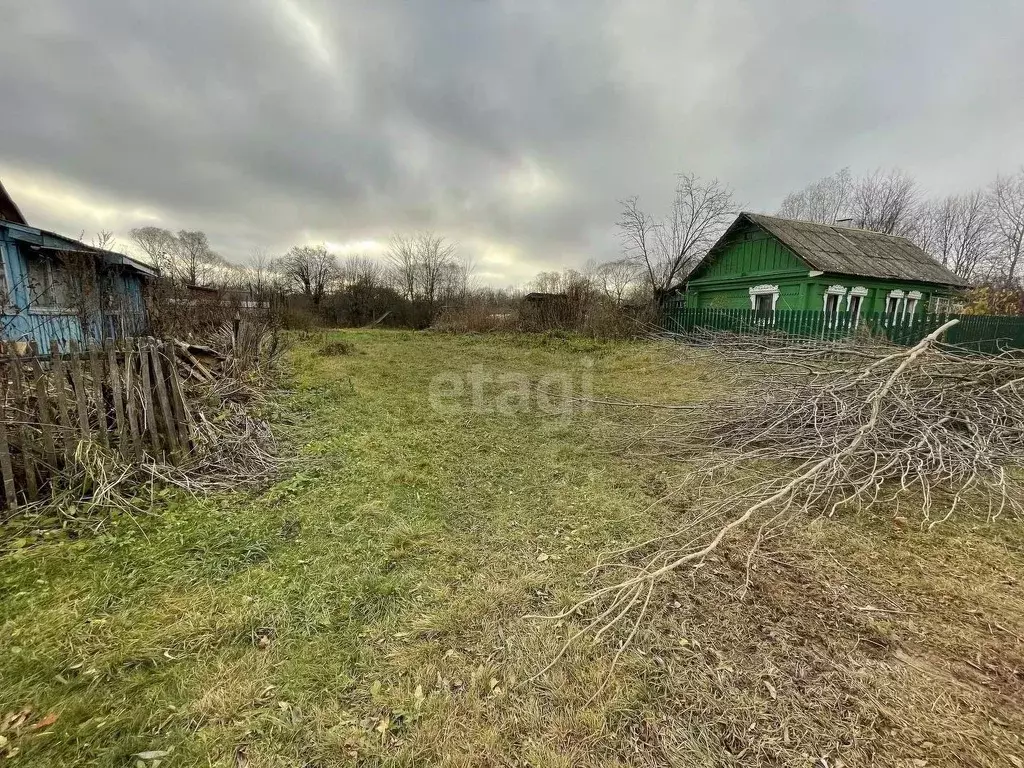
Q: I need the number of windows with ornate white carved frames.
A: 5